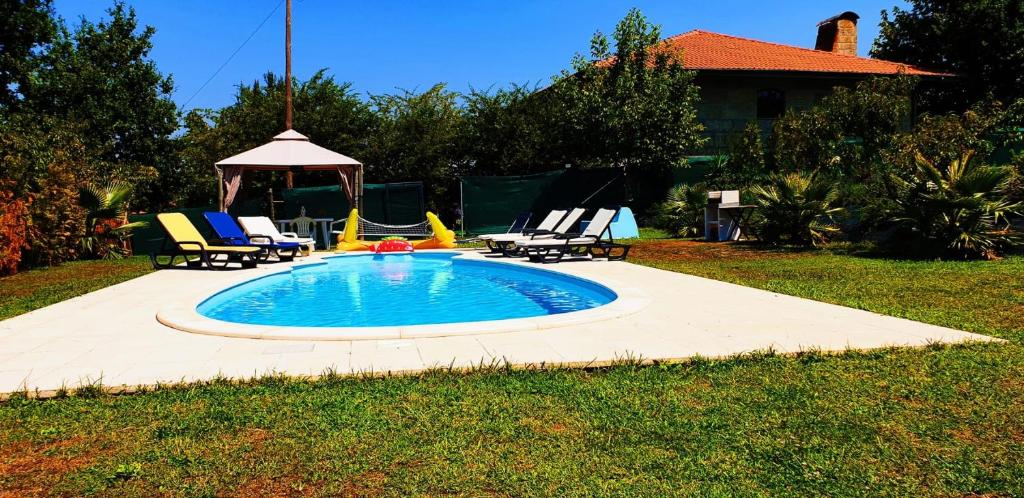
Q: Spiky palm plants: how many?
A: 4